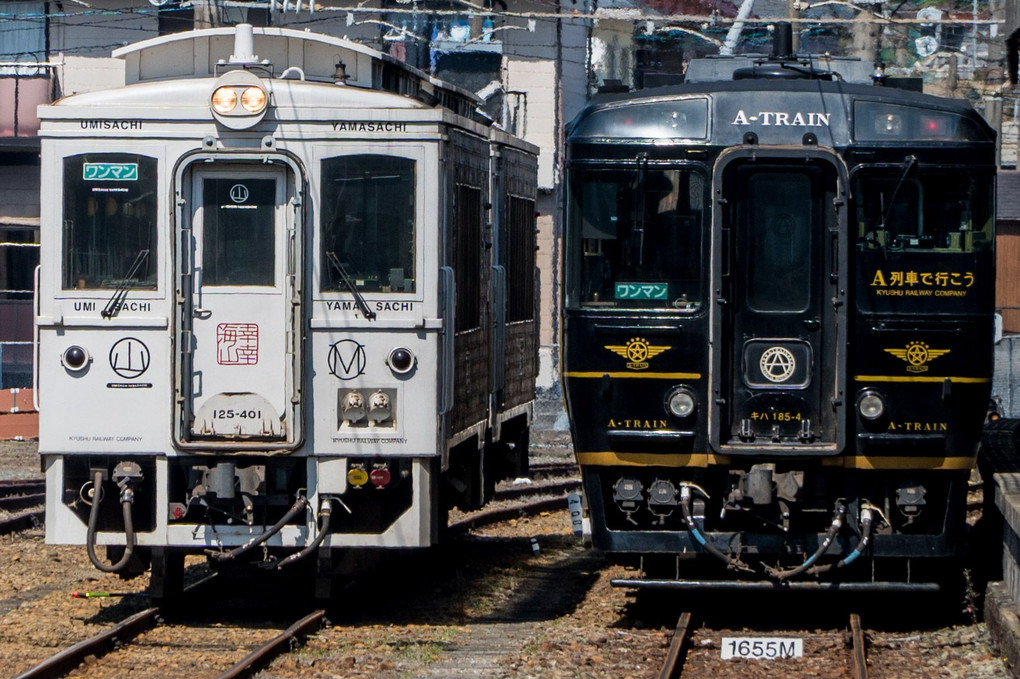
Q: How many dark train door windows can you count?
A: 2